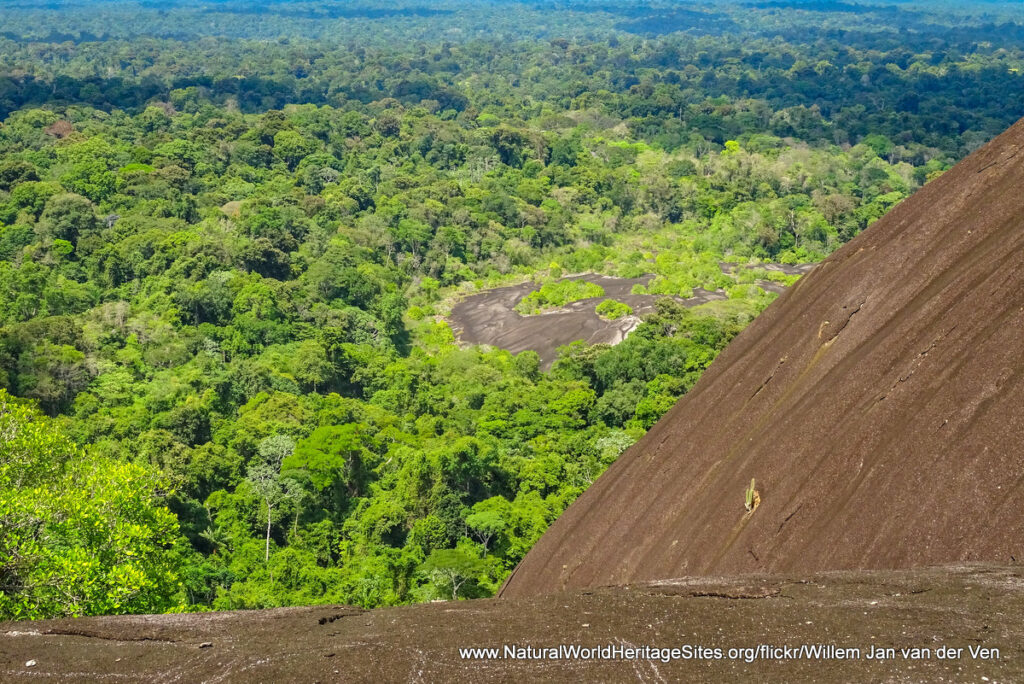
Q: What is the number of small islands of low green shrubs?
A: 2